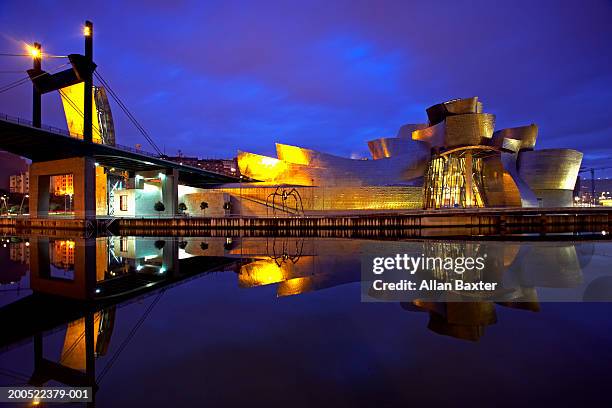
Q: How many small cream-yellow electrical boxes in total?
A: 0